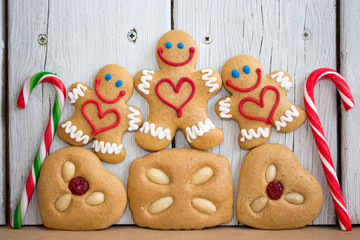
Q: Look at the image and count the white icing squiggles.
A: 12